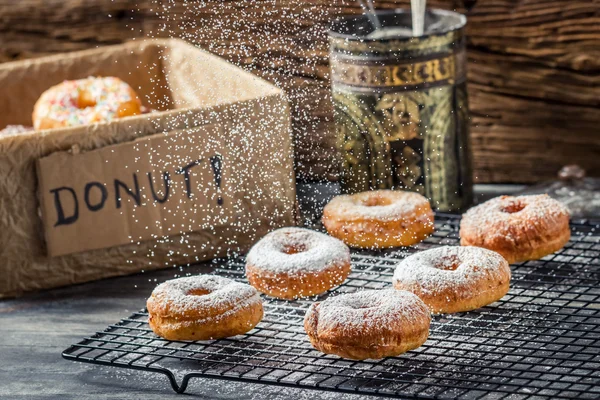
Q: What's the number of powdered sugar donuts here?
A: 6